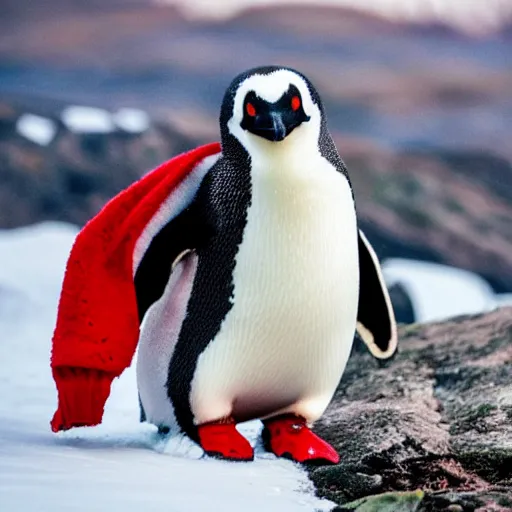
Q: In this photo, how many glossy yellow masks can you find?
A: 0